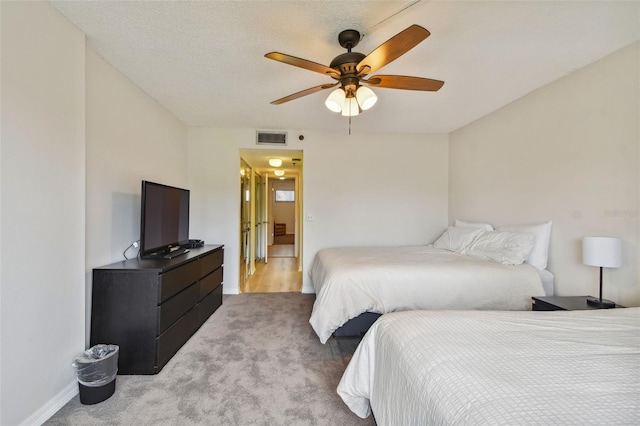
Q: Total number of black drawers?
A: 6